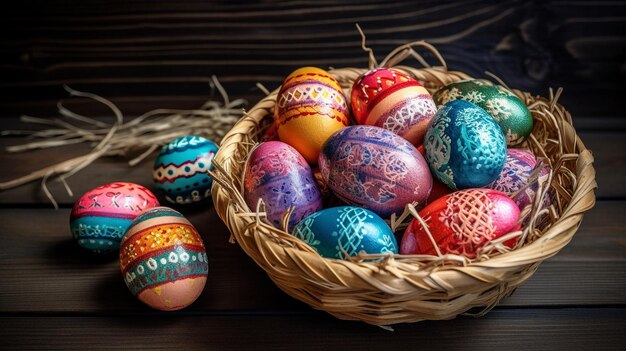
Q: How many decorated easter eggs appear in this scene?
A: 12